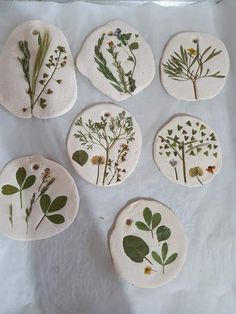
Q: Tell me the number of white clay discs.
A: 7